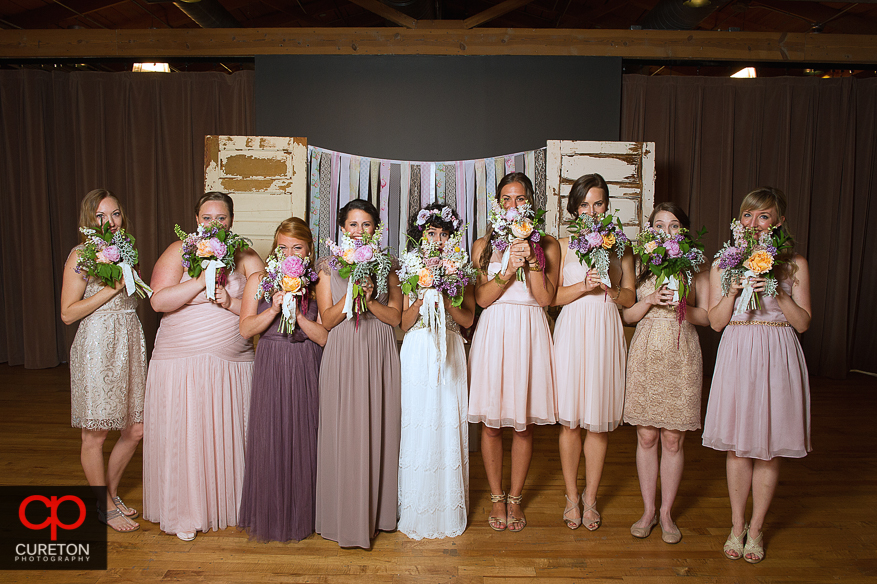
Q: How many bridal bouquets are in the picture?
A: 9